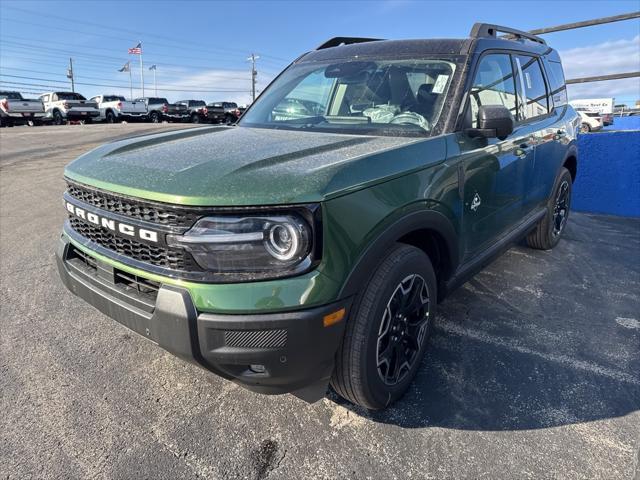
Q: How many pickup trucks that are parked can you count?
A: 6